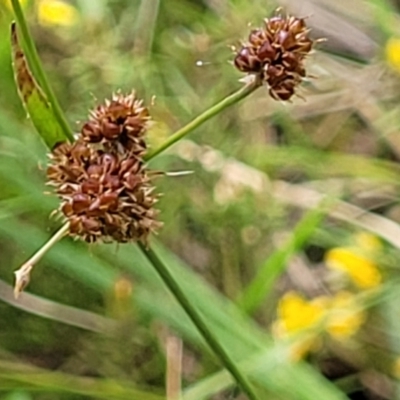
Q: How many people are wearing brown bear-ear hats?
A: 0